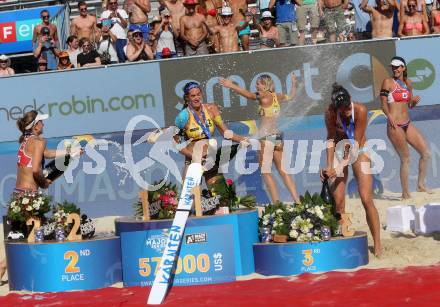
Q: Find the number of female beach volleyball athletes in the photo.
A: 5